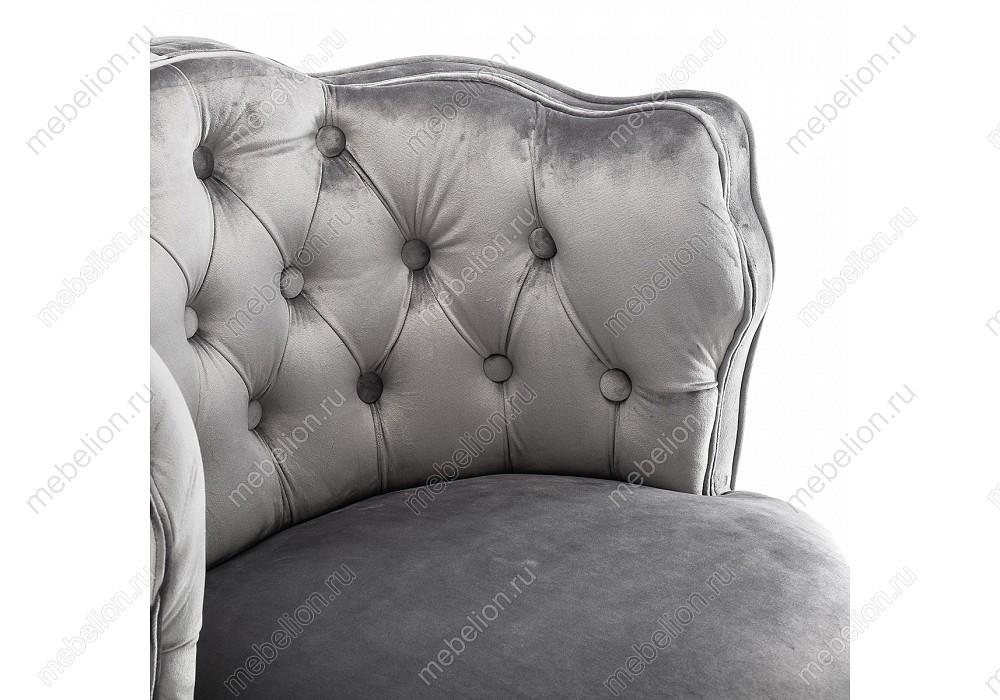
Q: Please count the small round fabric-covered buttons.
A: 10